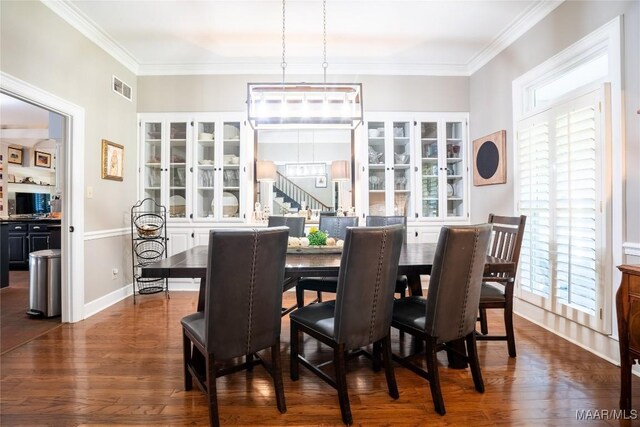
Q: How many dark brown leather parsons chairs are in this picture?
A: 6